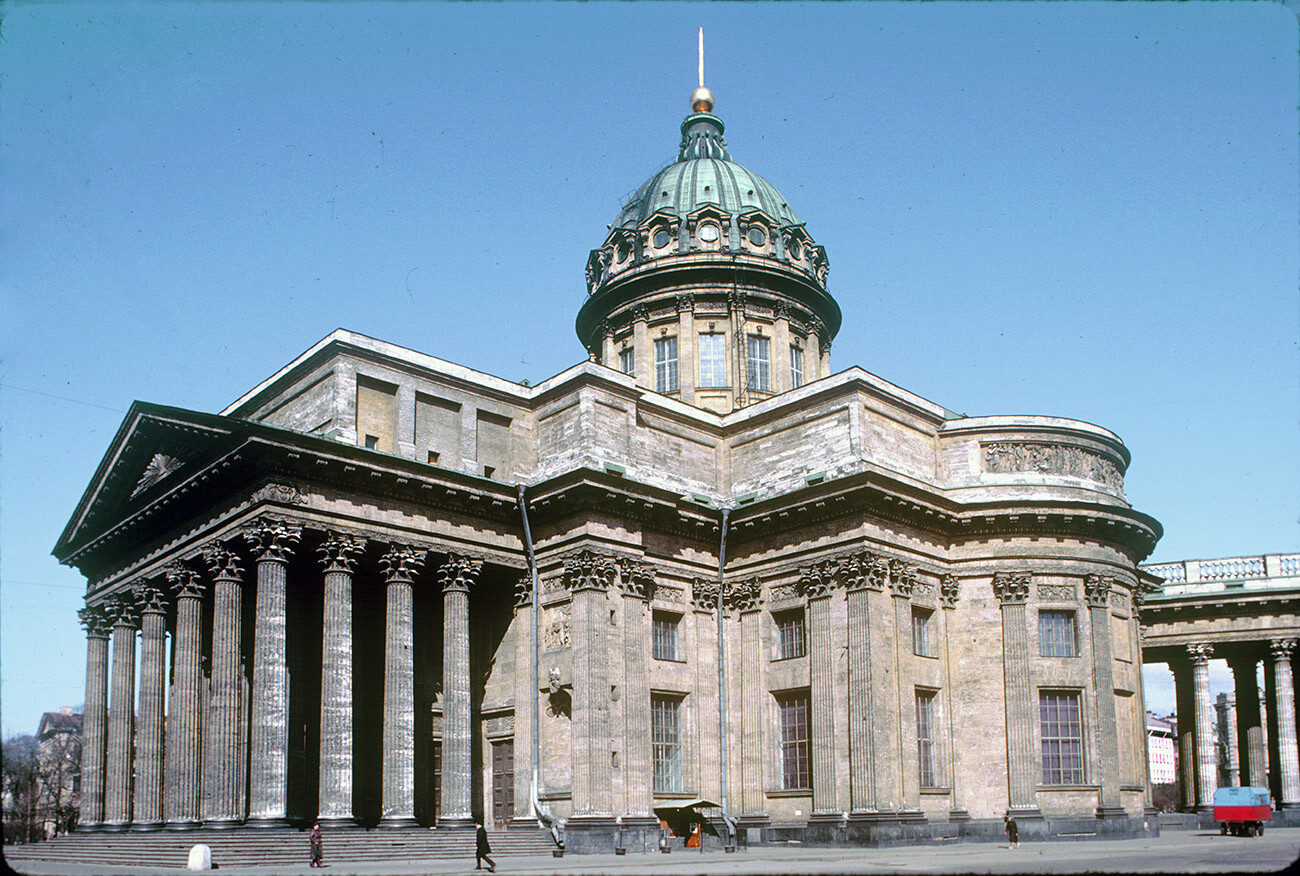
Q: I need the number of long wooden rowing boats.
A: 0